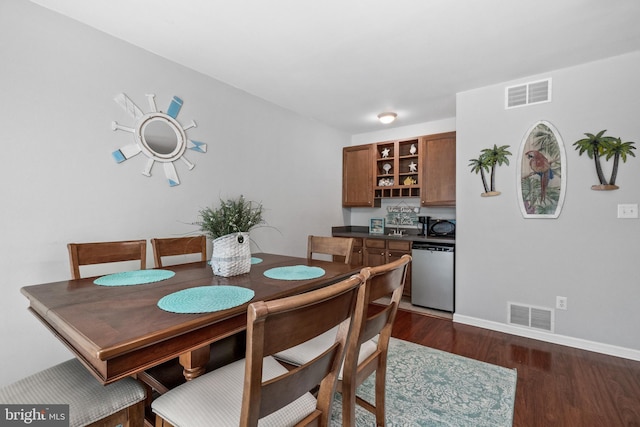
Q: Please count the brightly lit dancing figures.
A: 0